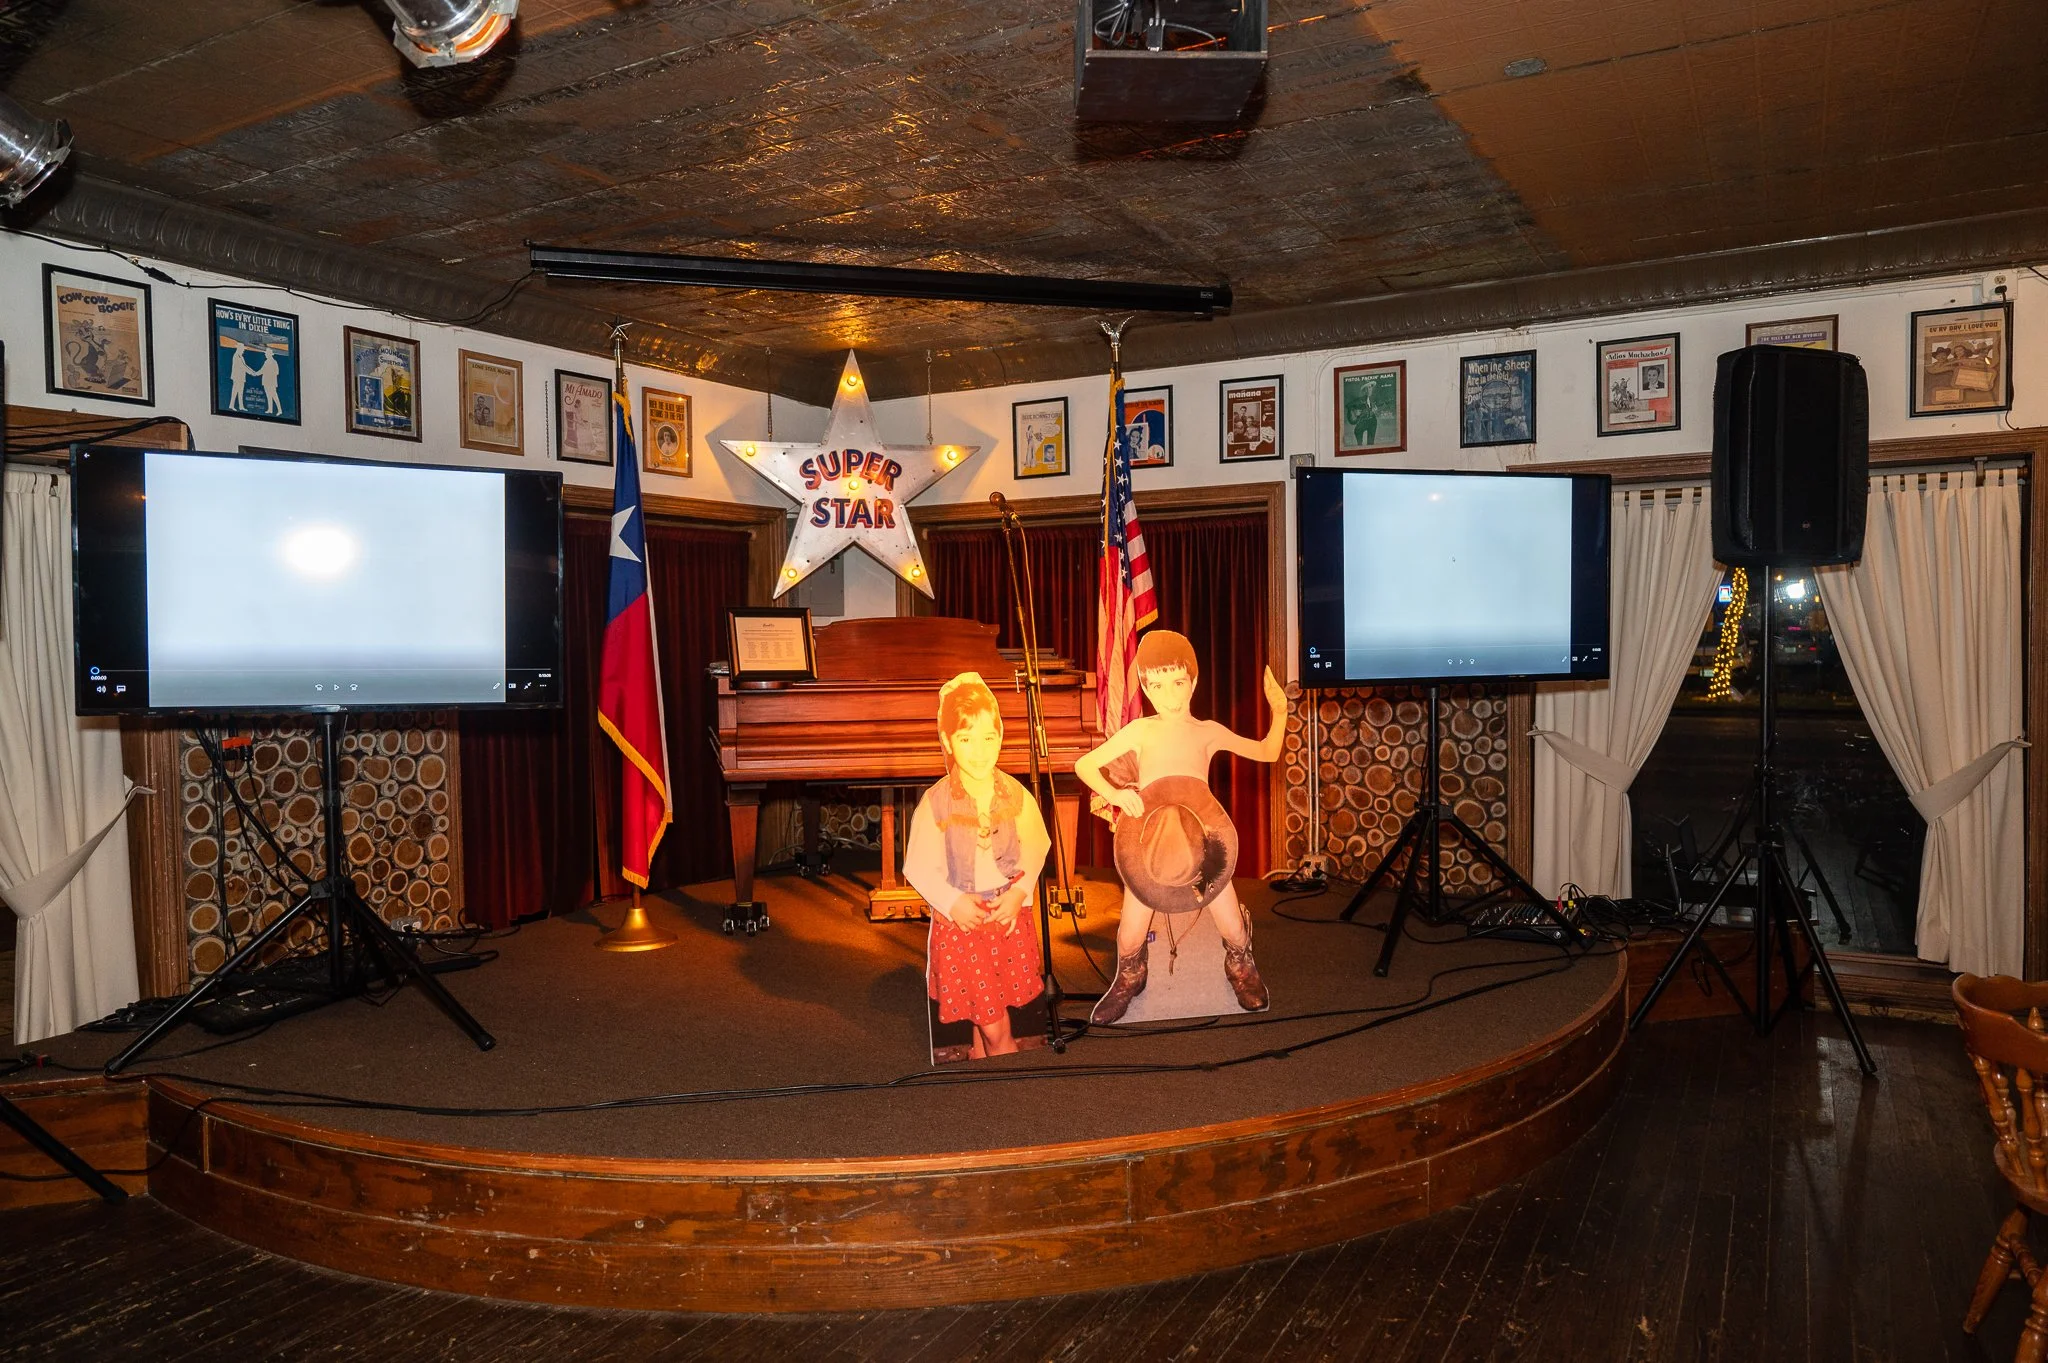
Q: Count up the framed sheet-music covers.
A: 14